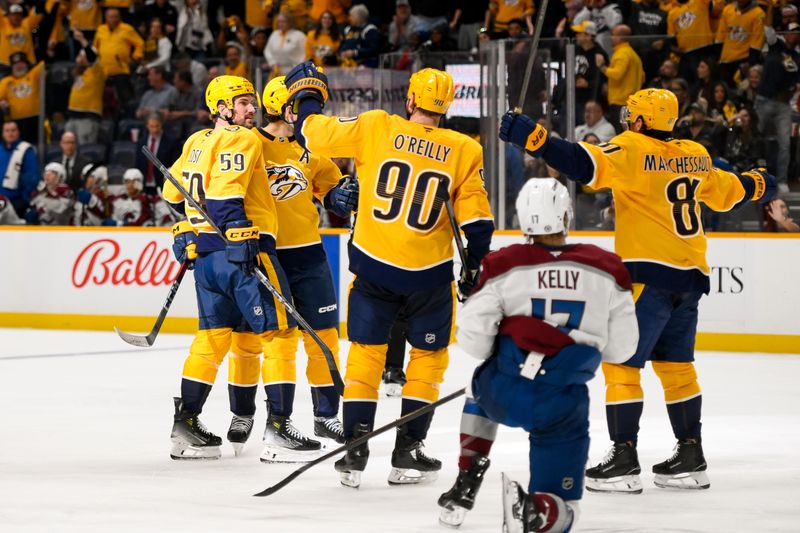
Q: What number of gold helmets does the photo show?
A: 4